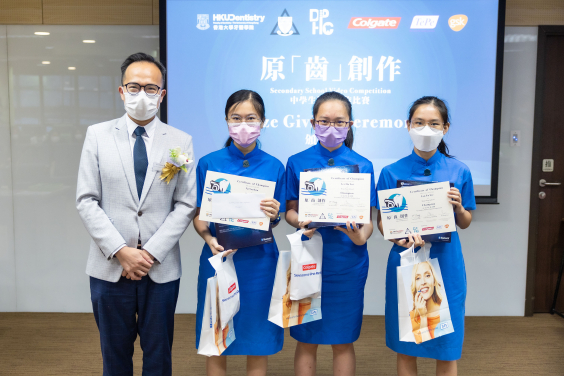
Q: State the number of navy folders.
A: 3